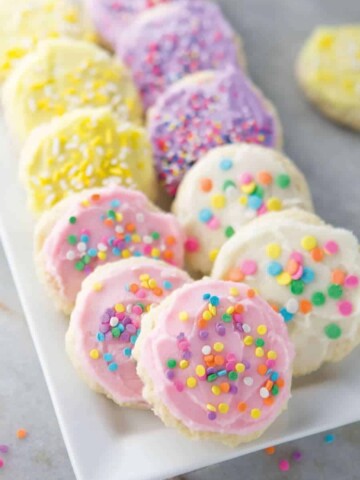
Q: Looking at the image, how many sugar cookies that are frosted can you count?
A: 12